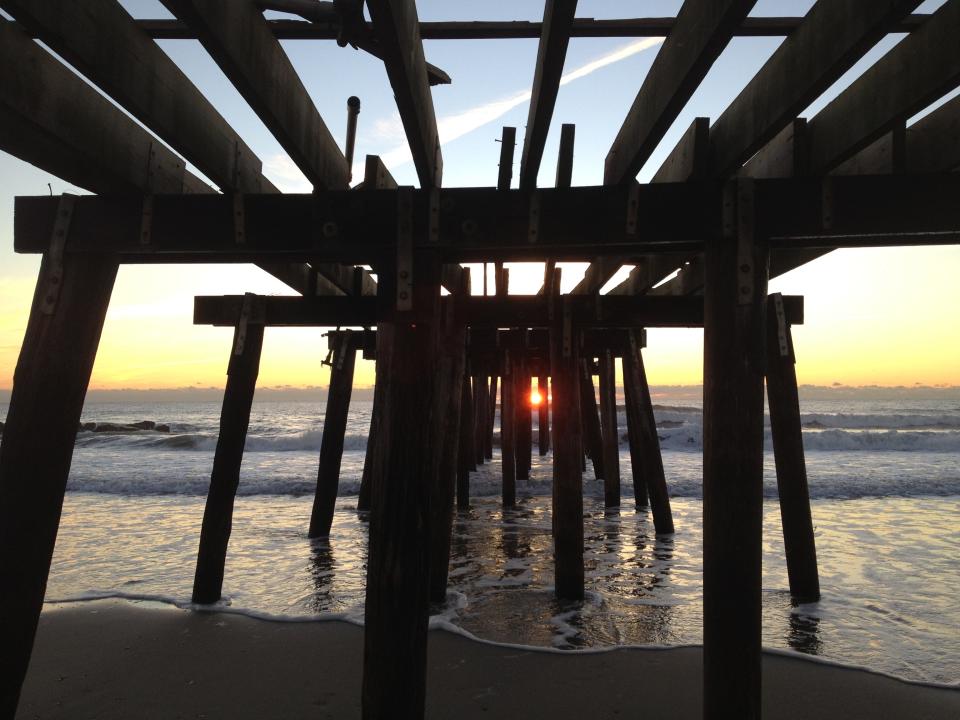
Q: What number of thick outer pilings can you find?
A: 3